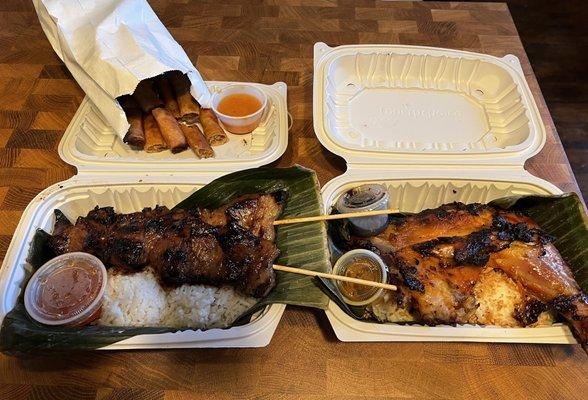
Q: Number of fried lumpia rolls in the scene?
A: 8